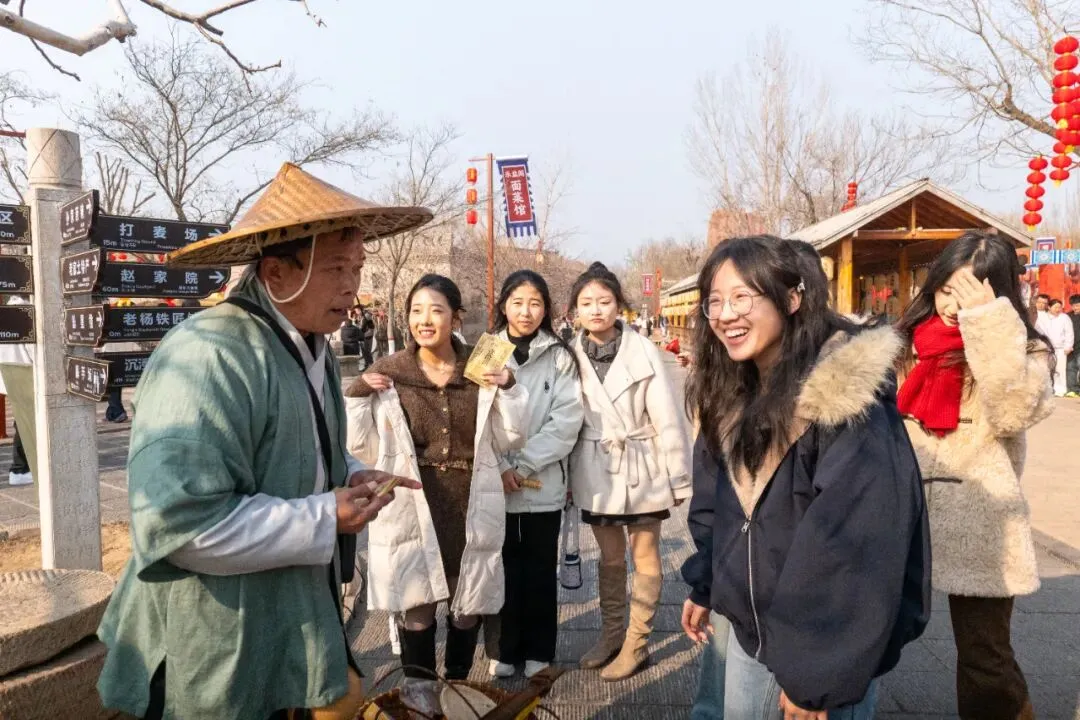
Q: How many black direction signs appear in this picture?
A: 11